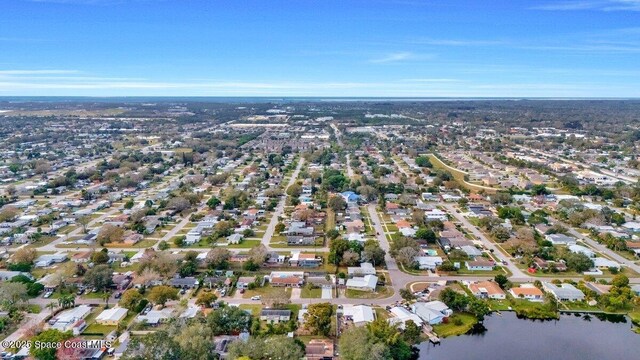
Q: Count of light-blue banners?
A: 0